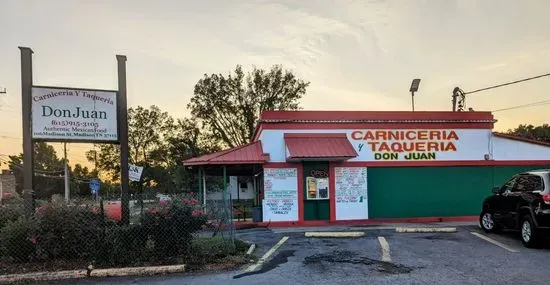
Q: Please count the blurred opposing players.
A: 0